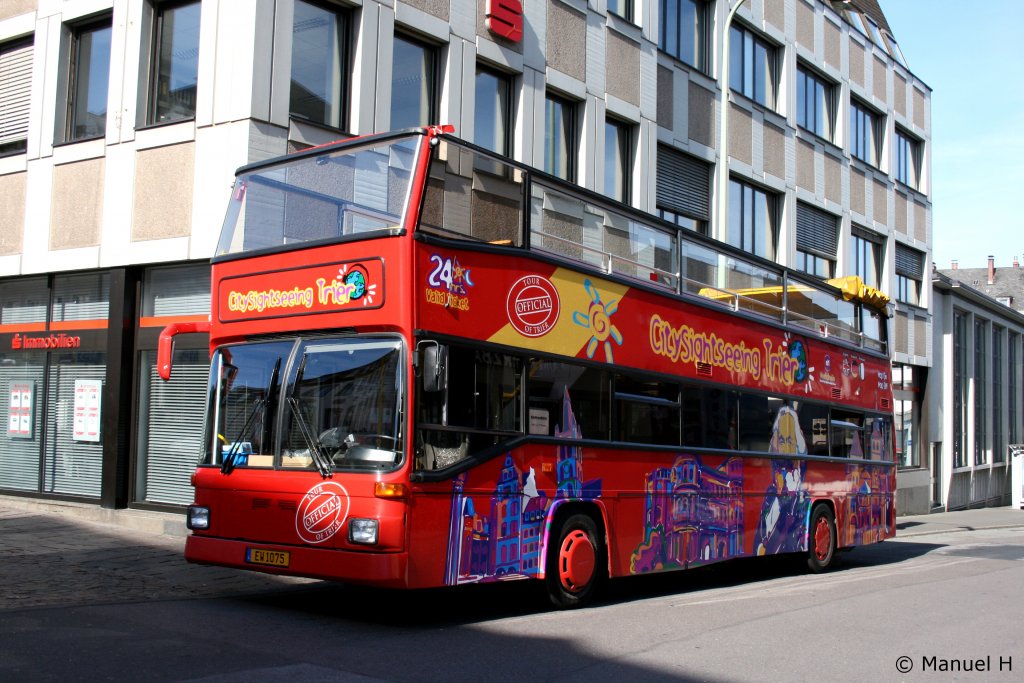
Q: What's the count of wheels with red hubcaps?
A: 2